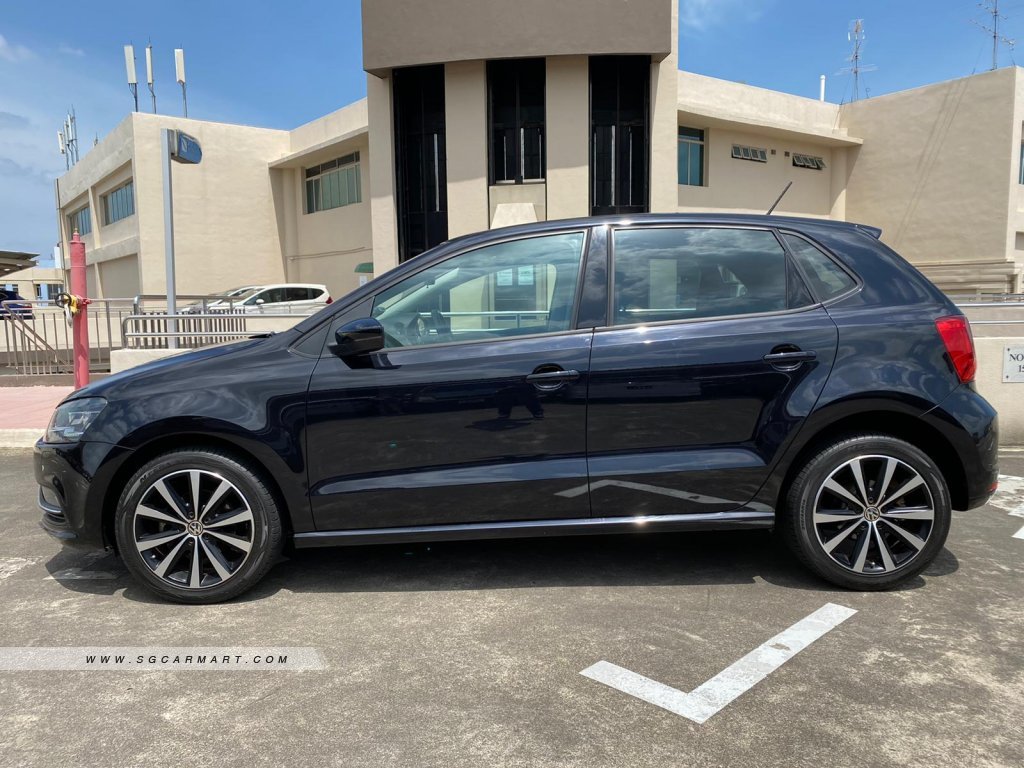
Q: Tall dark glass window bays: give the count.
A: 3